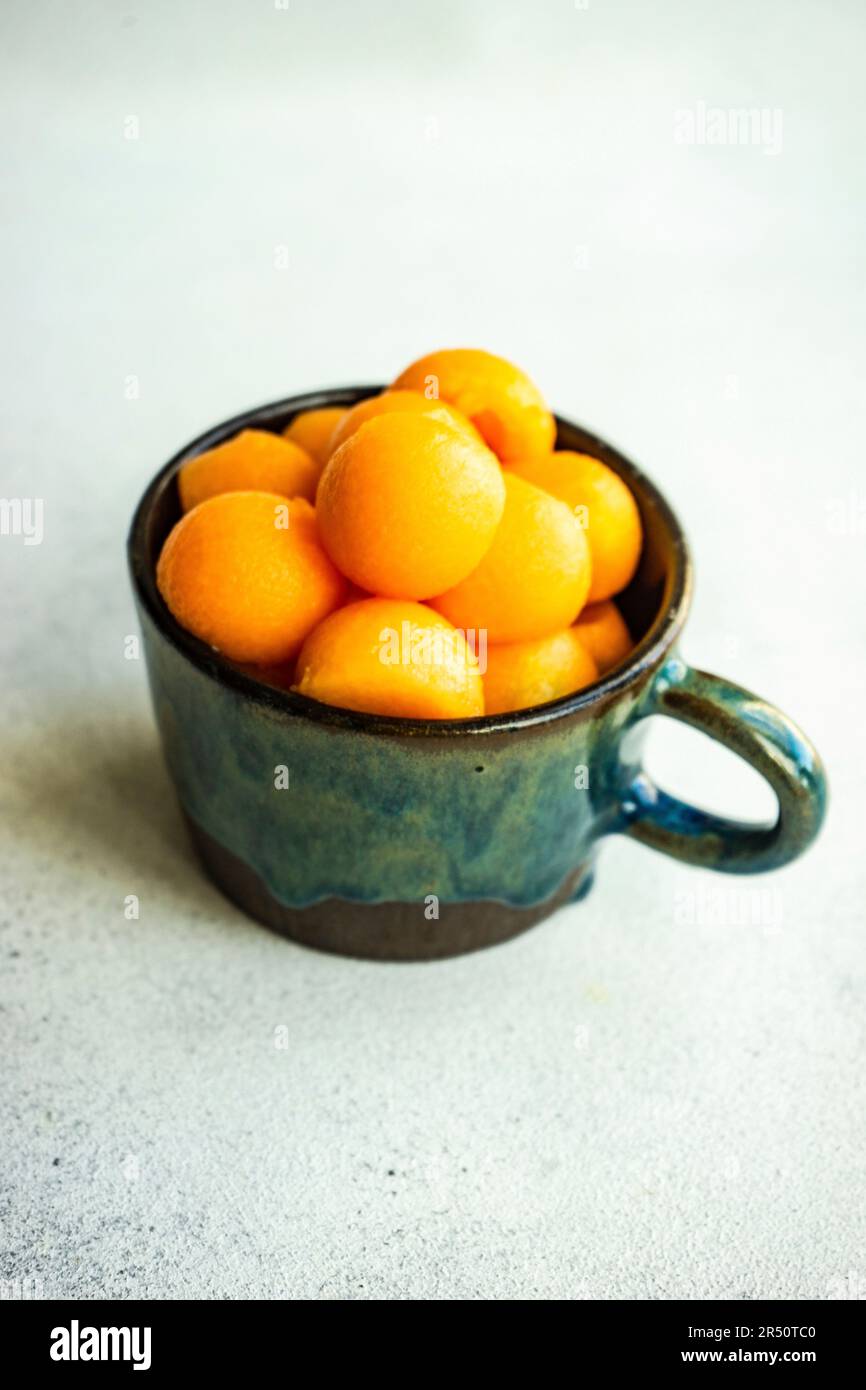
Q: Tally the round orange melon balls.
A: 11